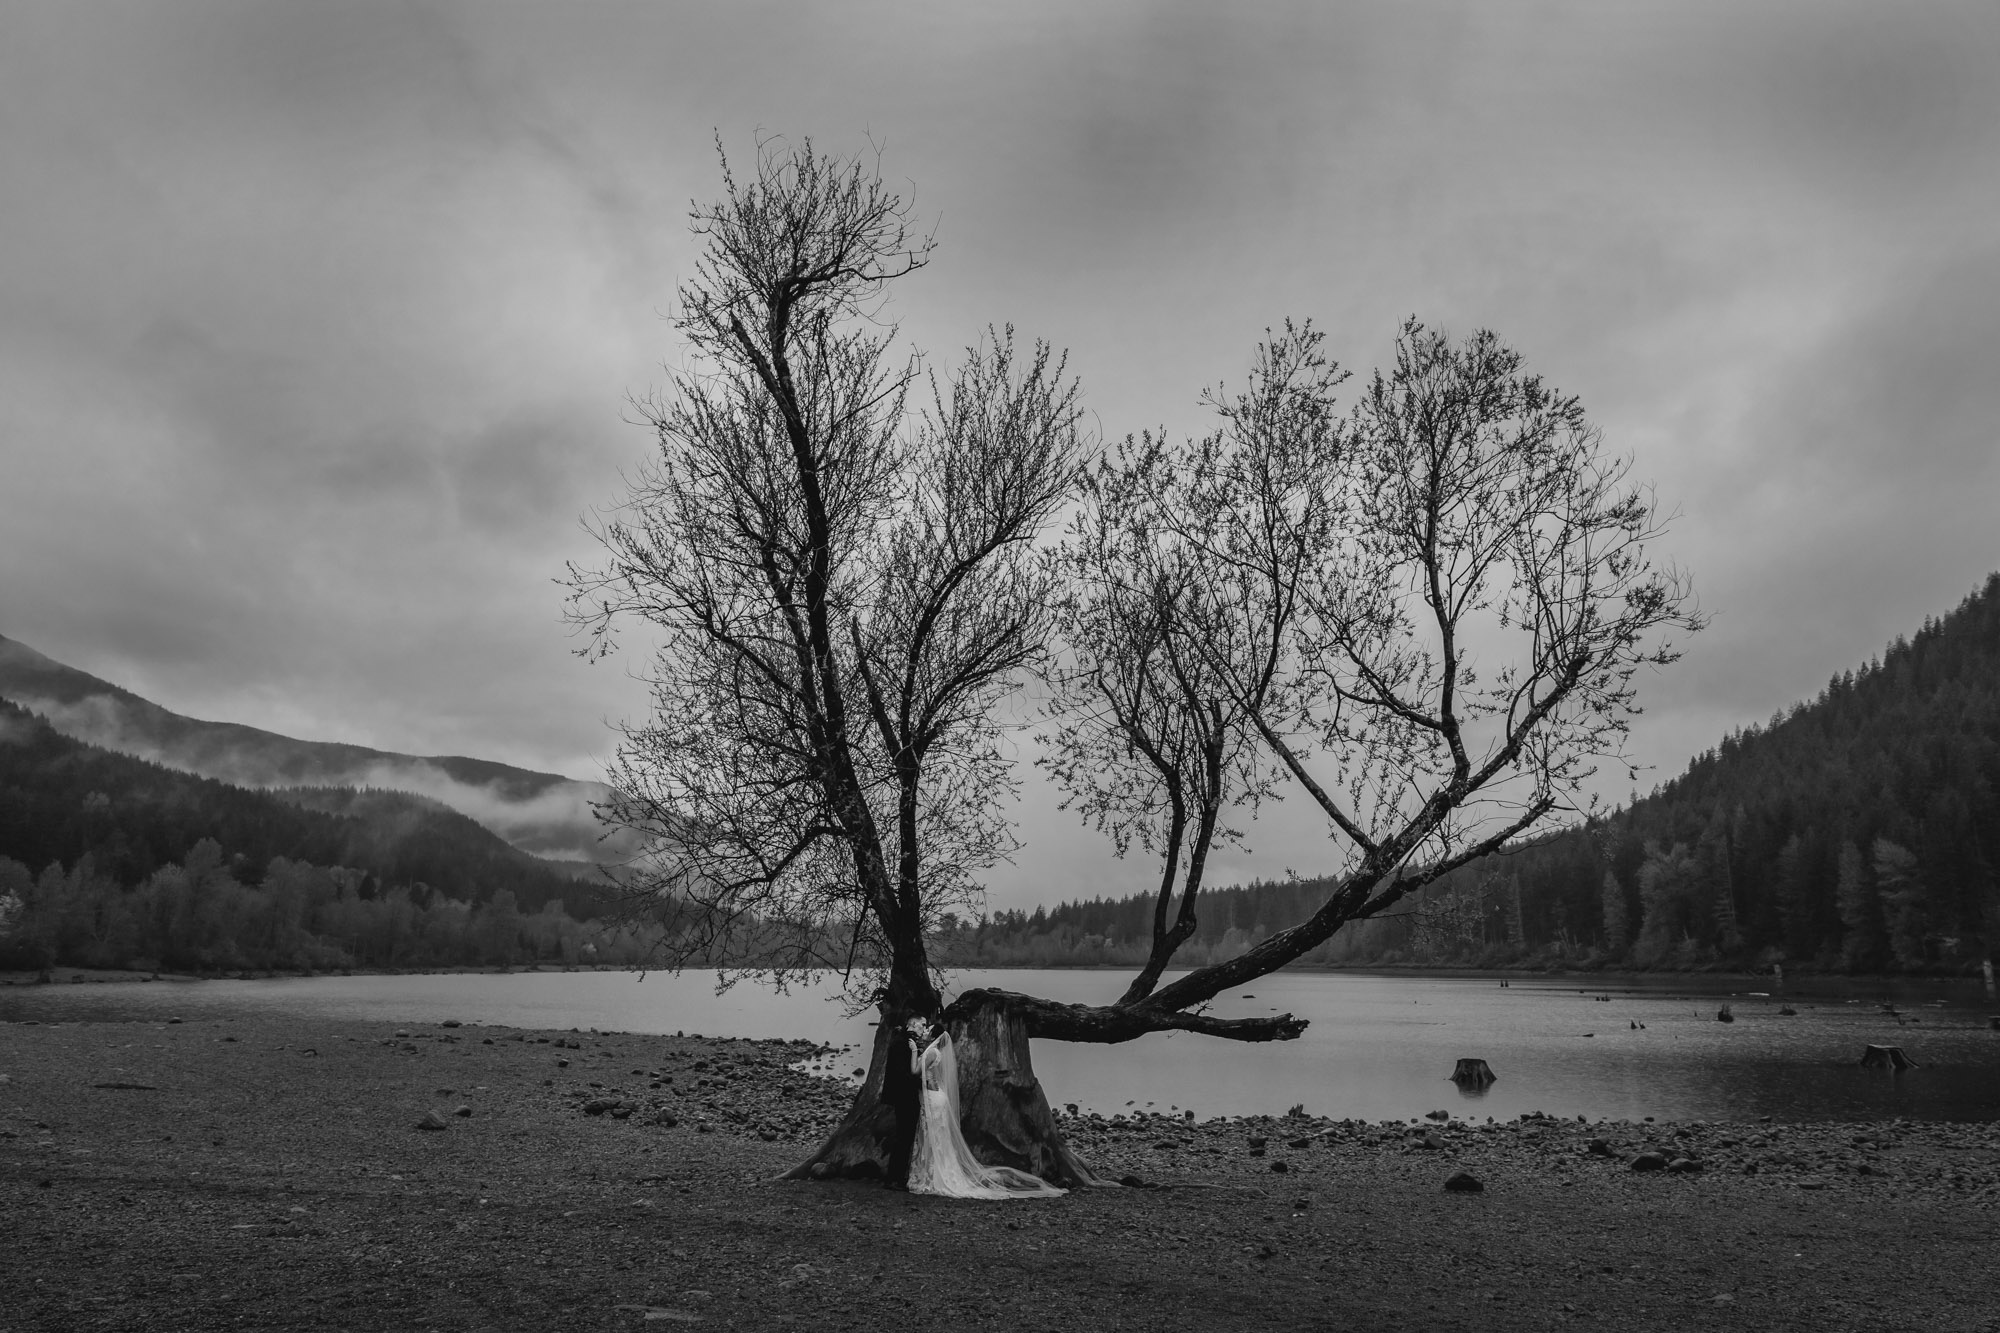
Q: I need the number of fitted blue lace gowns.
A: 0